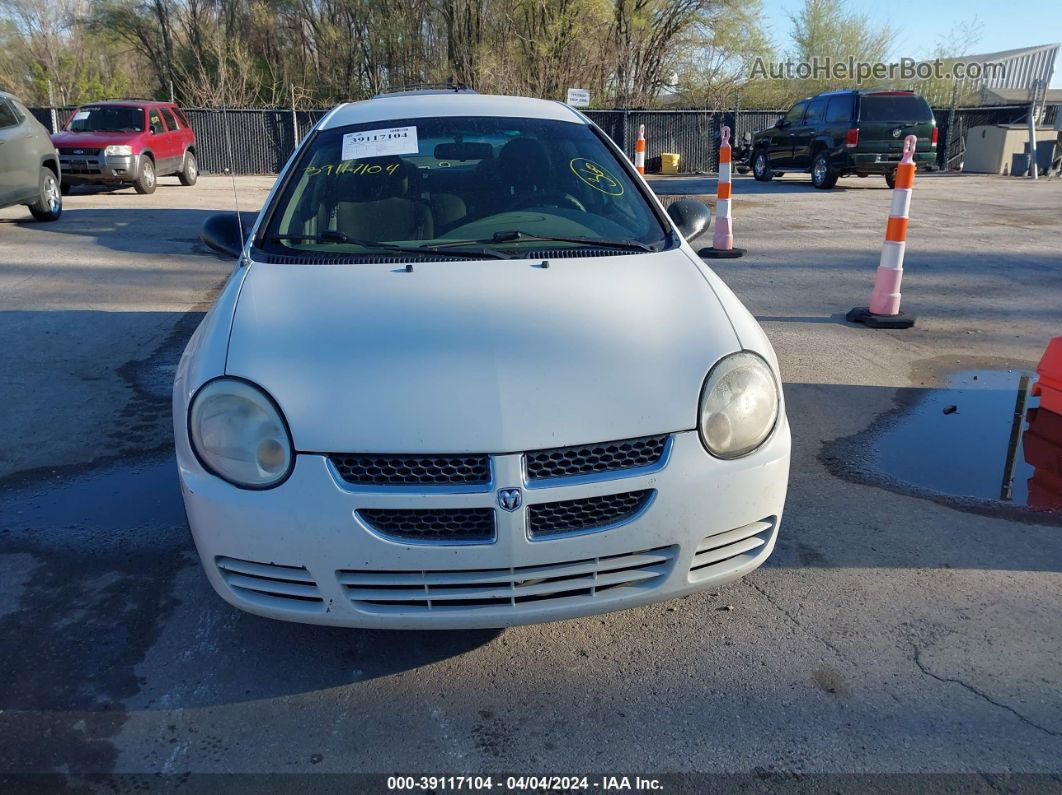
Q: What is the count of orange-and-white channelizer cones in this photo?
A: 3